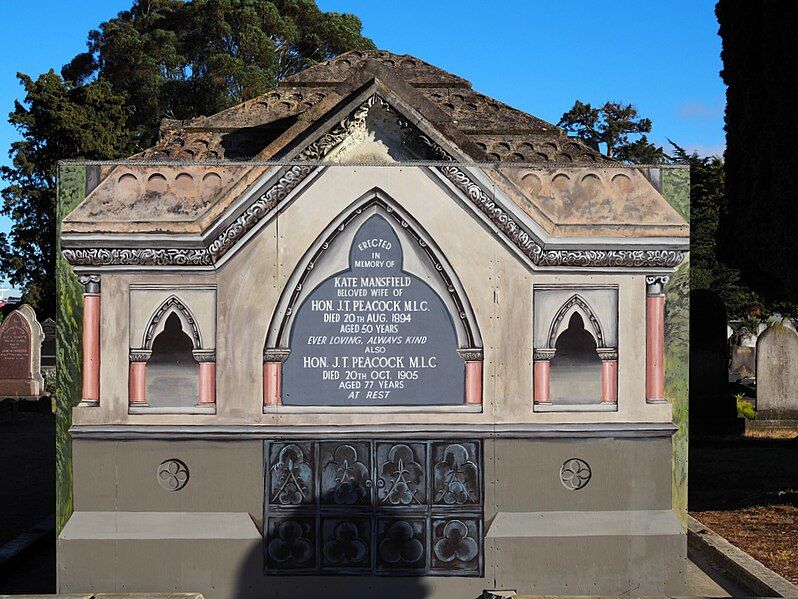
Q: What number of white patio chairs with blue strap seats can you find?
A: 0